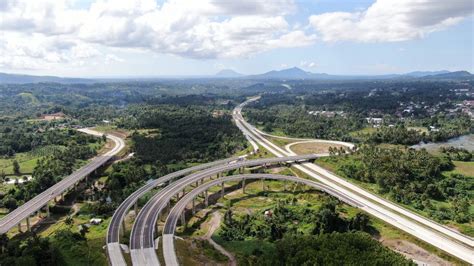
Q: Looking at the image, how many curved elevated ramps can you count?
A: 3